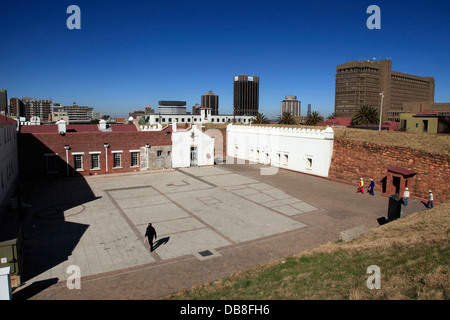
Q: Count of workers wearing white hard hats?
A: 3